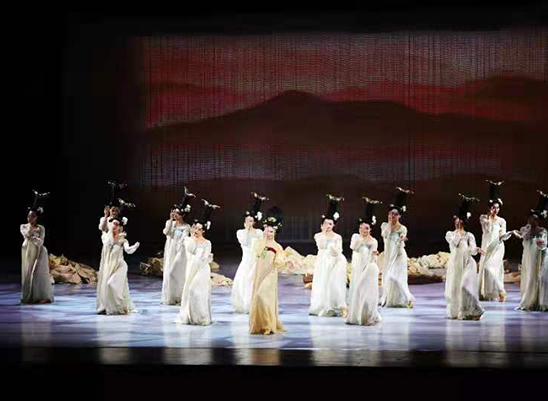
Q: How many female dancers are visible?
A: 13